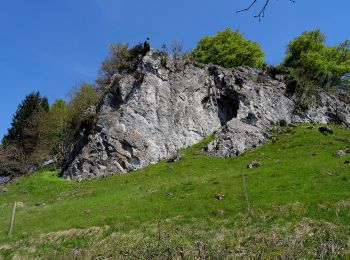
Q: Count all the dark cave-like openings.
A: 1